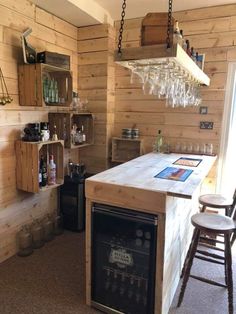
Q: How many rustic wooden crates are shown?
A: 4